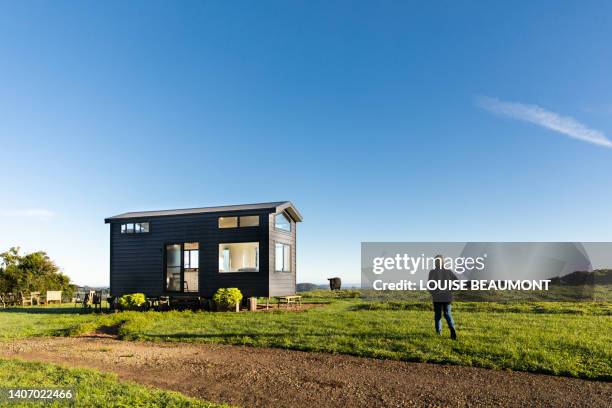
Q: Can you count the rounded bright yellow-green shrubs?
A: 2